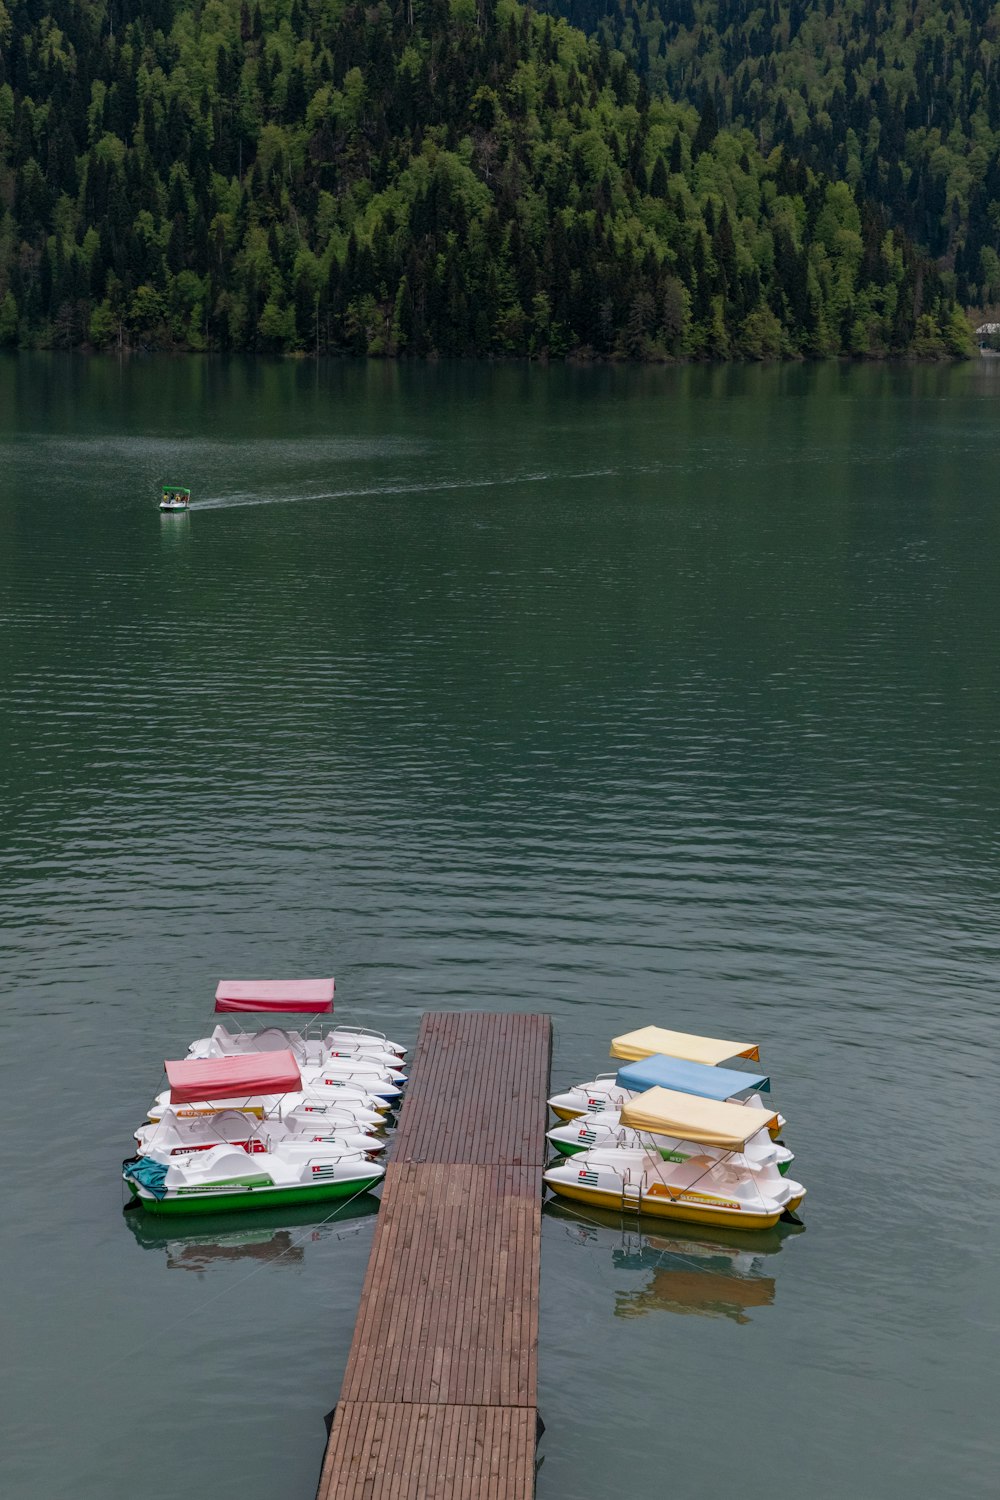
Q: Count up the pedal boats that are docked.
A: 8